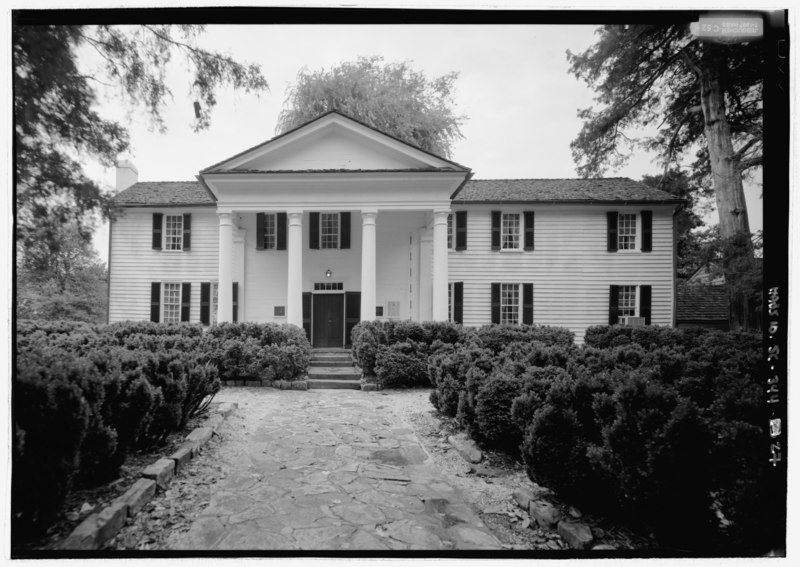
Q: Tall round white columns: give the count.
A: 4